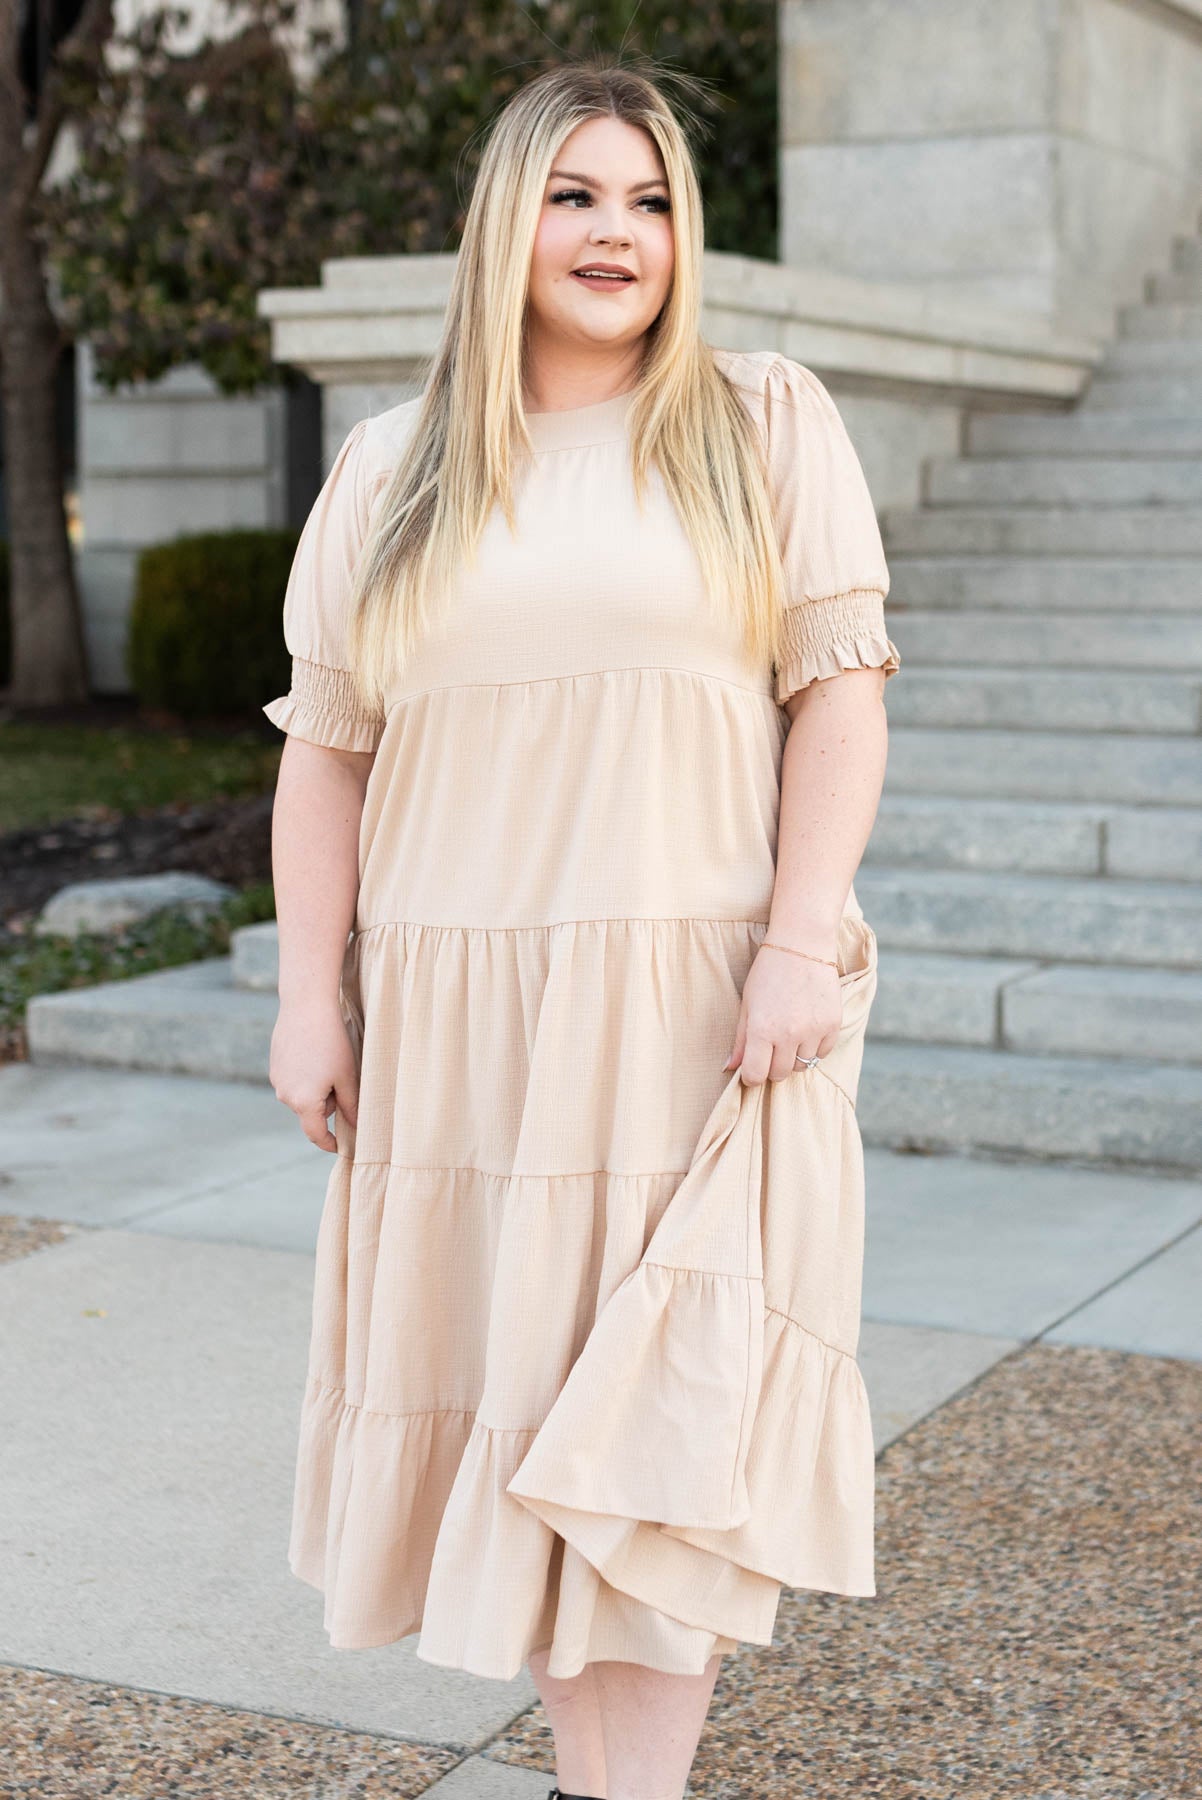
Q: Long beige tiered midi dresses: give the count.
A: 1